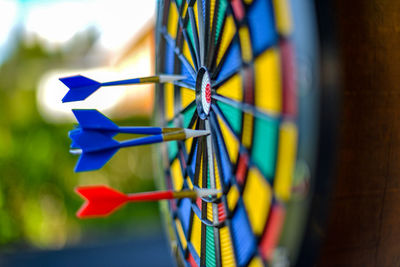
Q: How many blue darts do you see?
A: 3